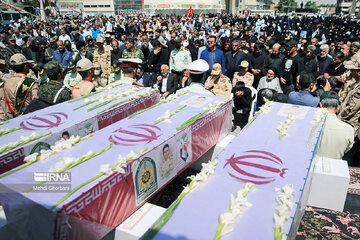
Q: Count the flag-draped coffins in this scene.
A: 3